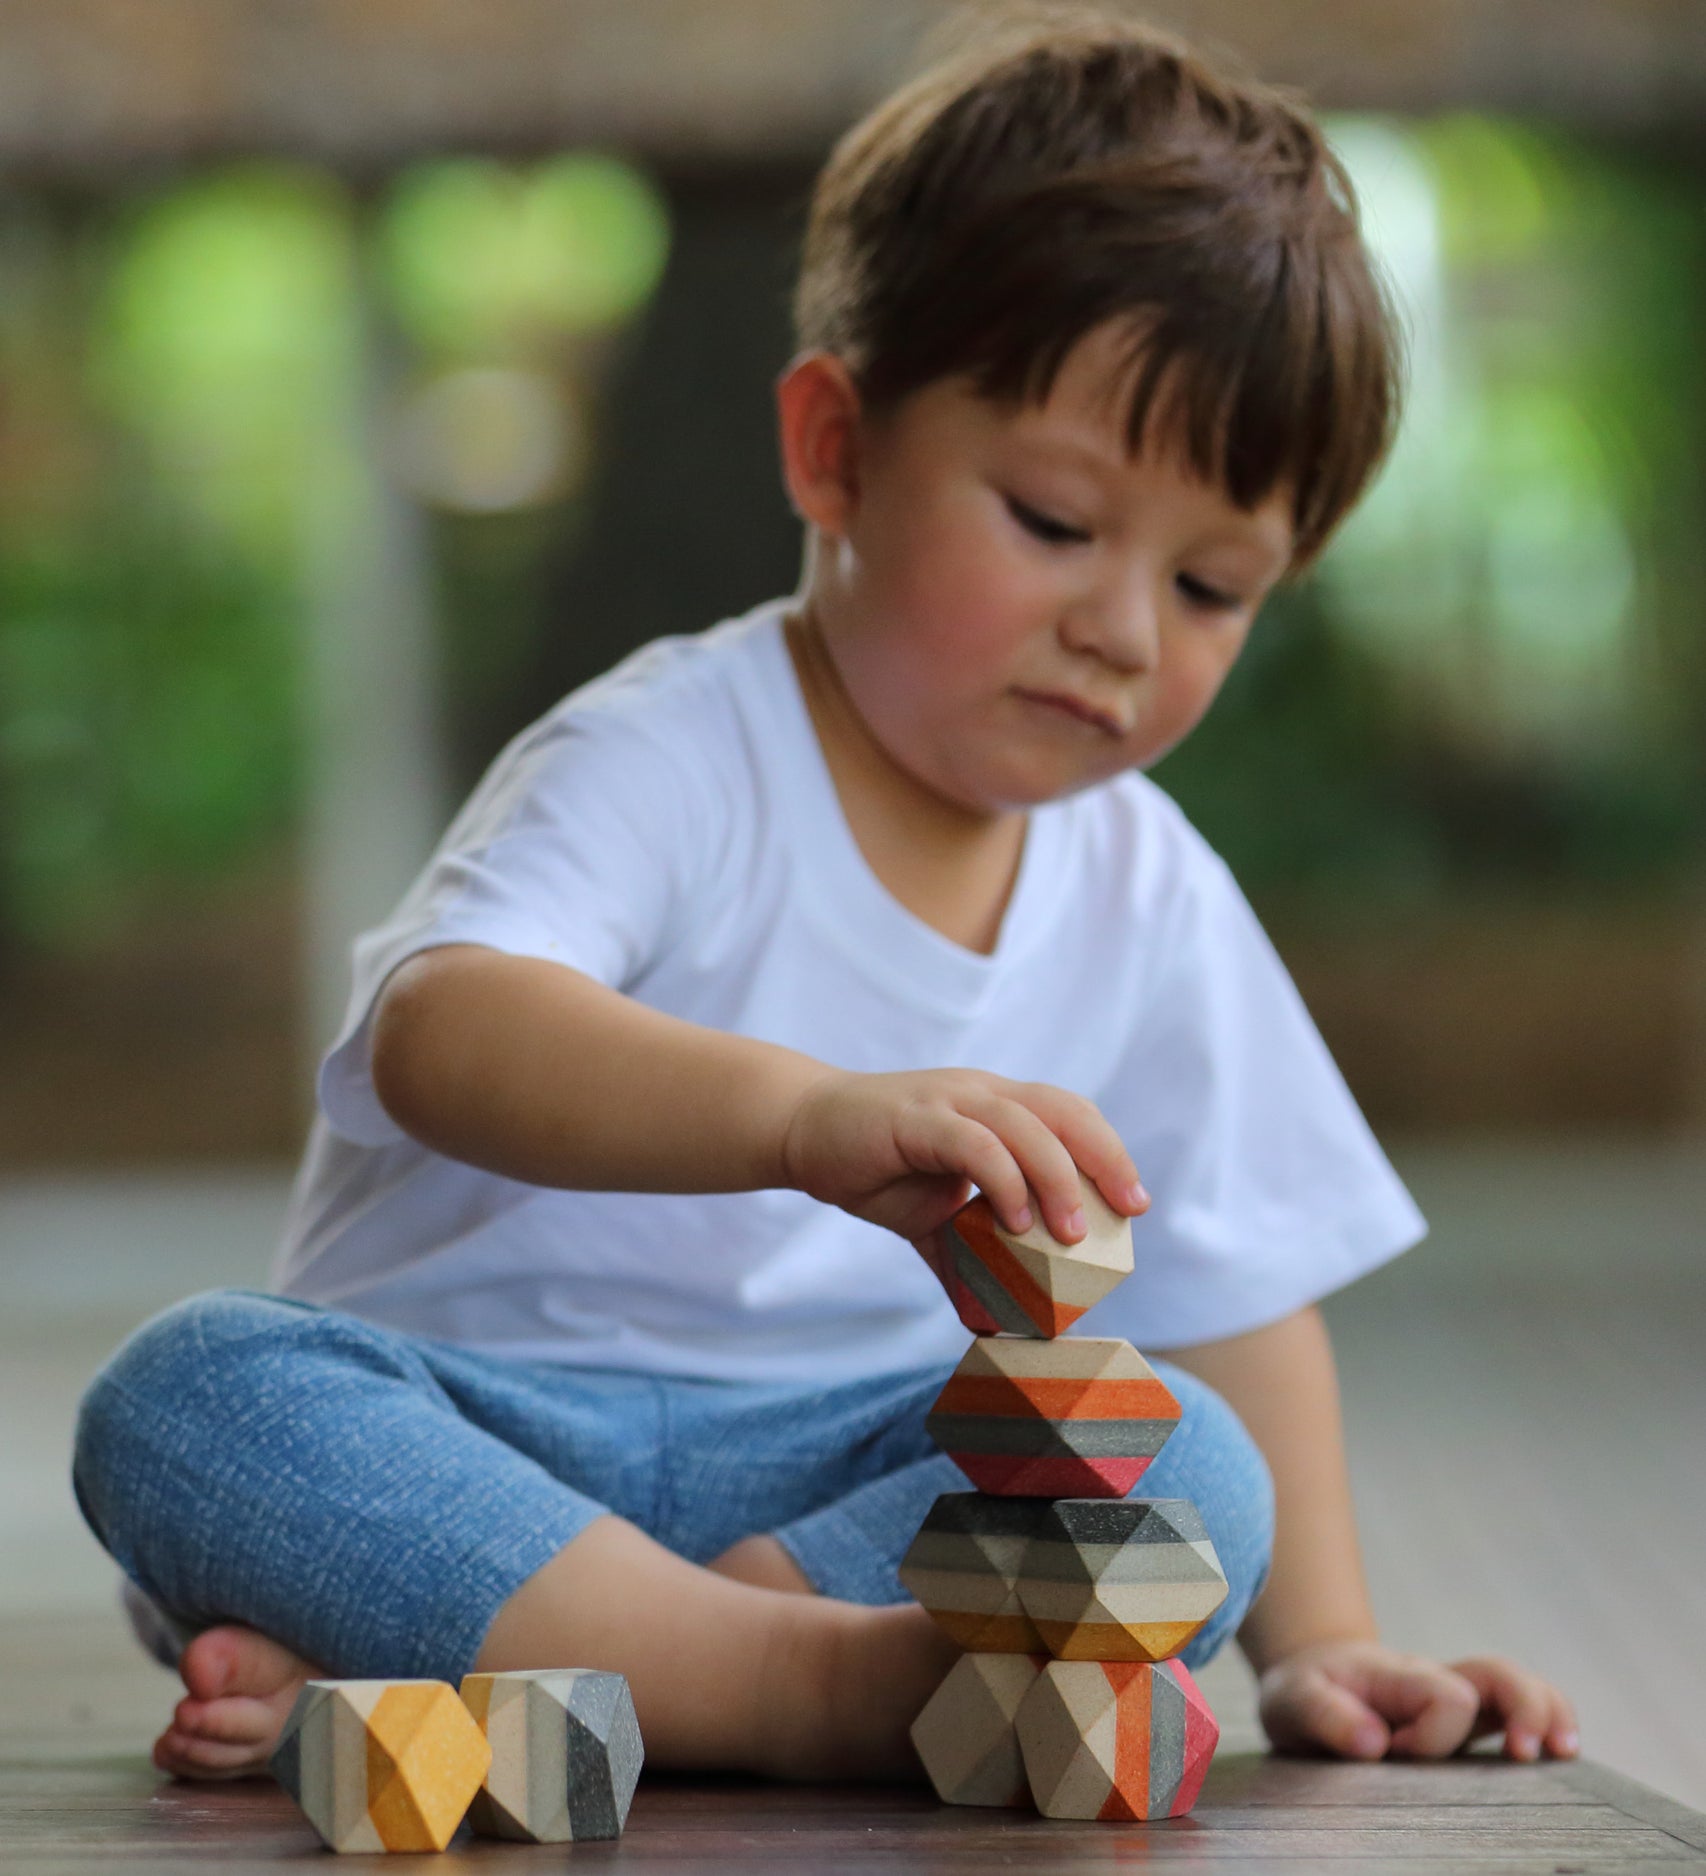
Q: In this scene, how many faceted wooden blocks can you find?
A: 8